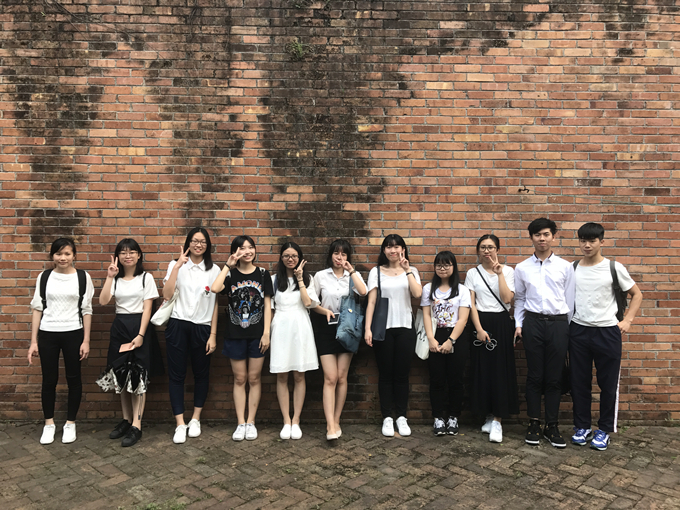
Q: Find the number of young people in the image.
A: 11